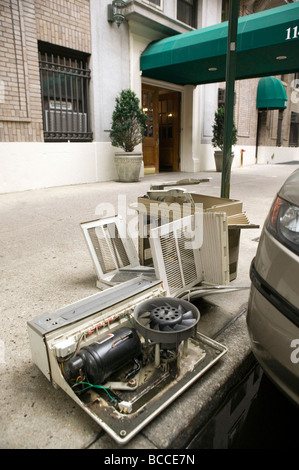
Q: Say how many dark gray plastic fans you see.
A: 1